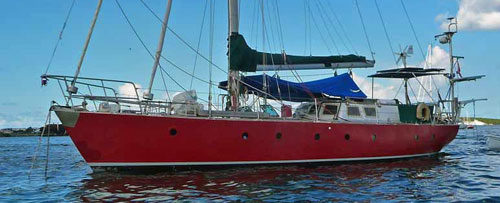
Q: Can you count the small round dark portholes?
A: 8